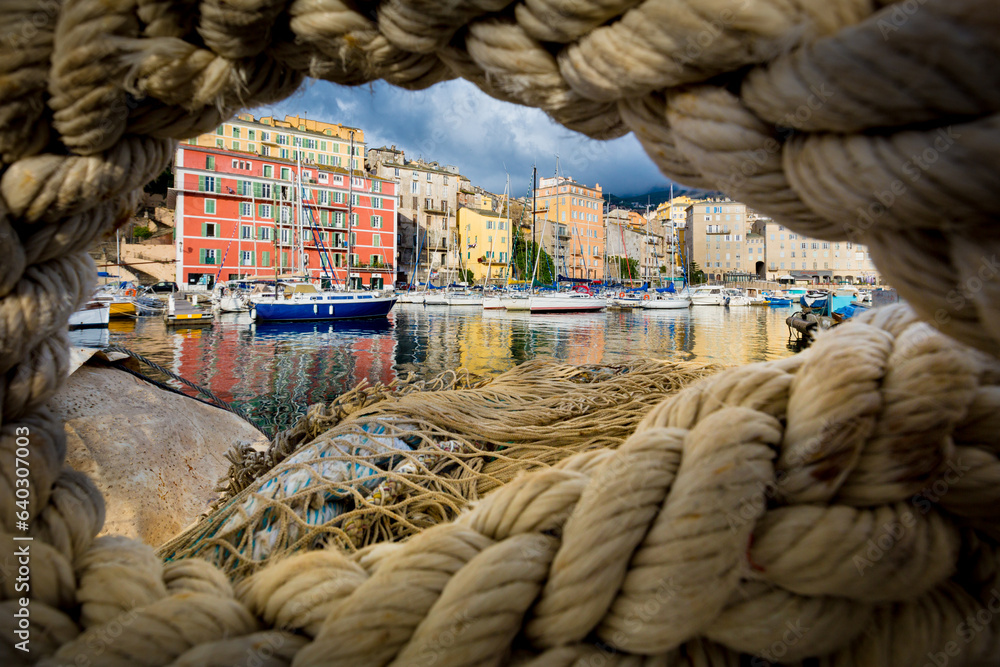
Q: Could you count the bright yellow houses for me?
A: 1